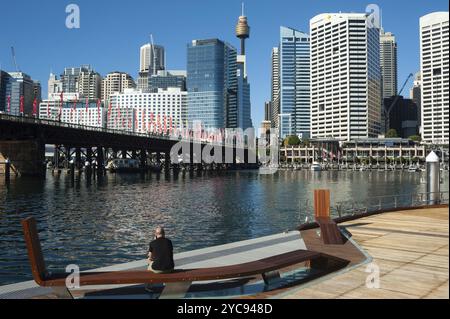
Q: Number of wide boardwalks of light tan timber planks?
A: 1